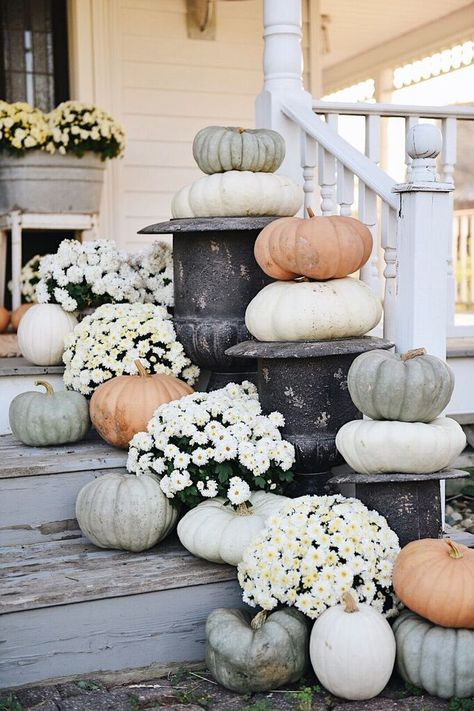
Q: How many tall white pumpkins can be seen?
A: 2